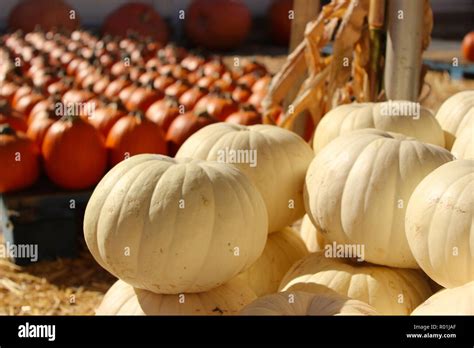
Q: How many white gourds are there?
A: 13